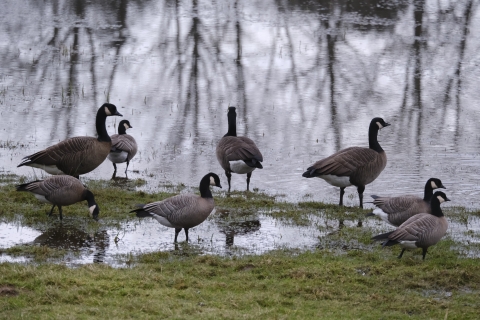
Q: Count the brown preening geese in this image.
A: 0